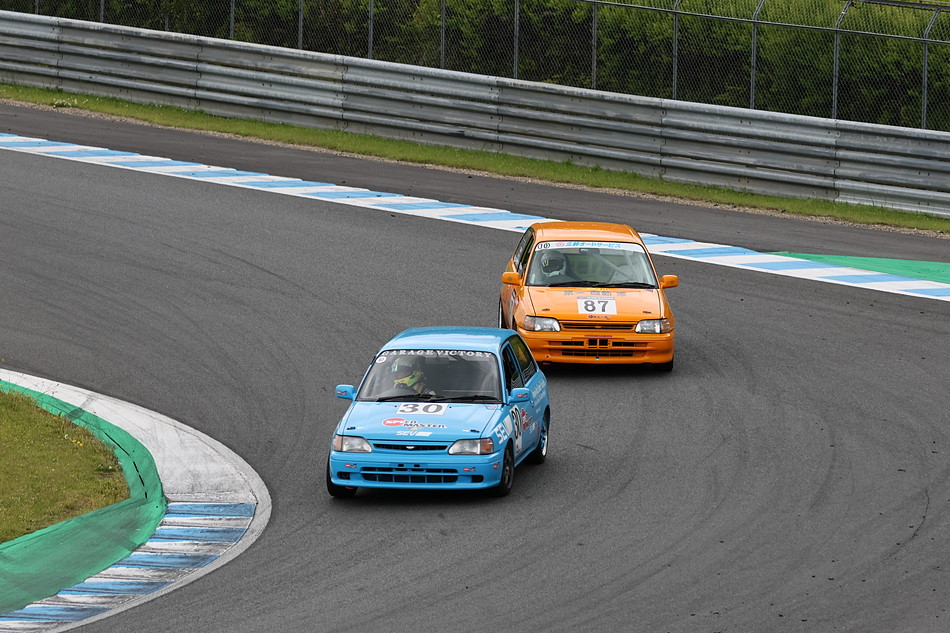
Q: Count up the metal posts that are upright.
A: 13